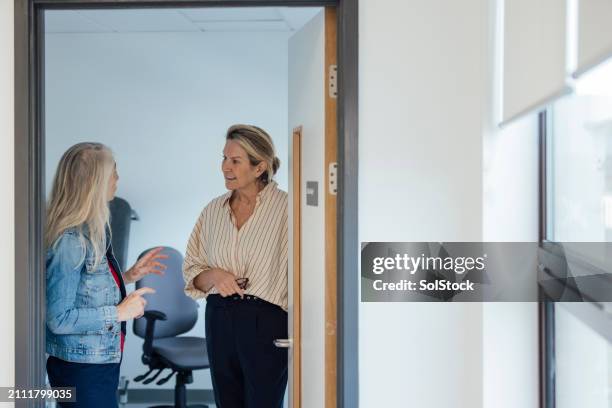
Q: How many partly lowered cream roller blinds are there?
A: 2